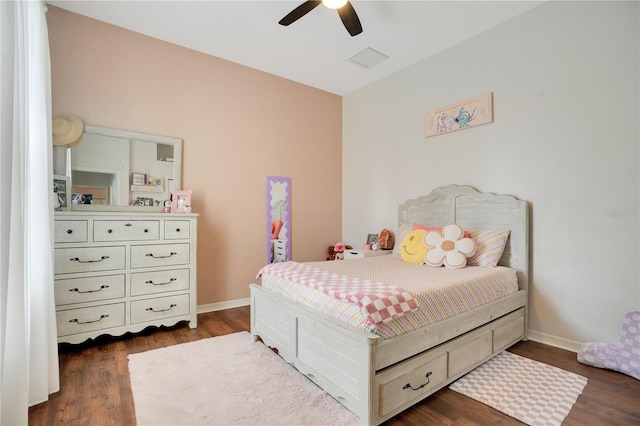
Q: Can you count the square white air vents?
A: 1